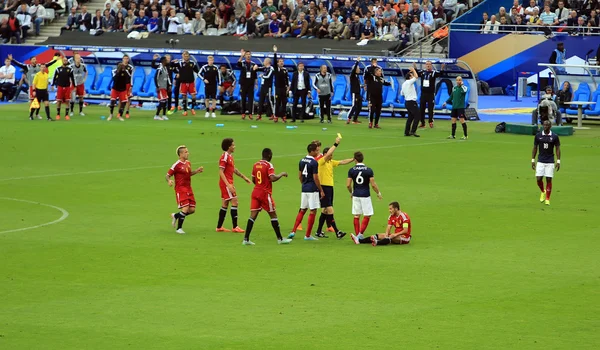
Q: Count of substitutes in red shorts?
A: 8